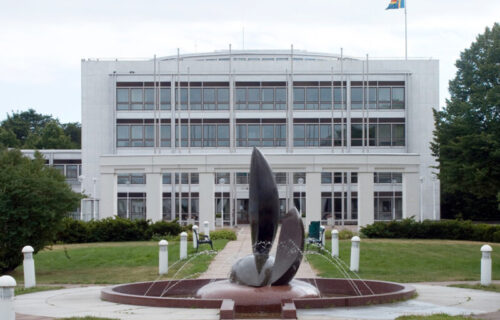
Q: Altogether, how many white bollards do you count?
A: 10